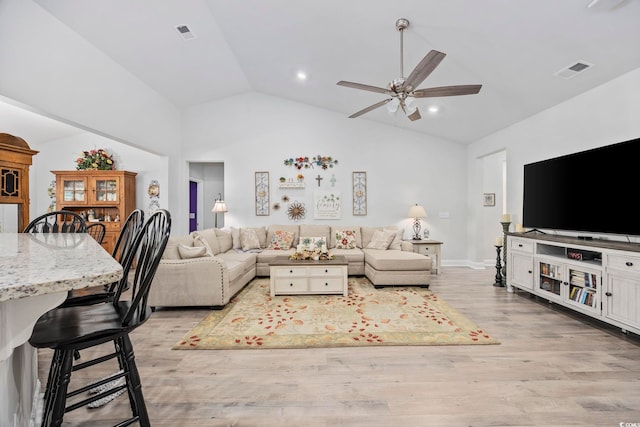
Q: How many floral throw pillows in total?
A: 3